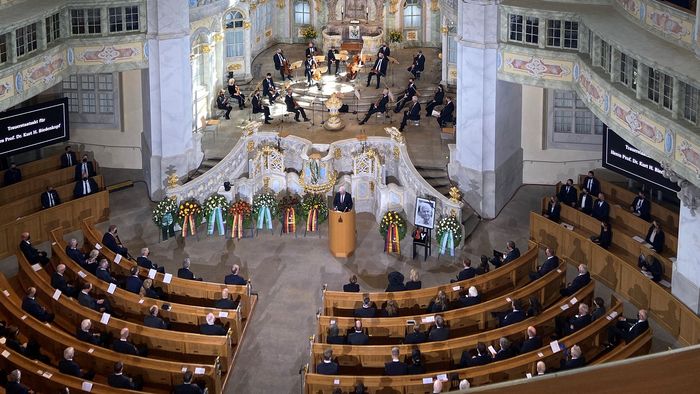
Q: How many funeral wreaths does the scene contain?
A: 9